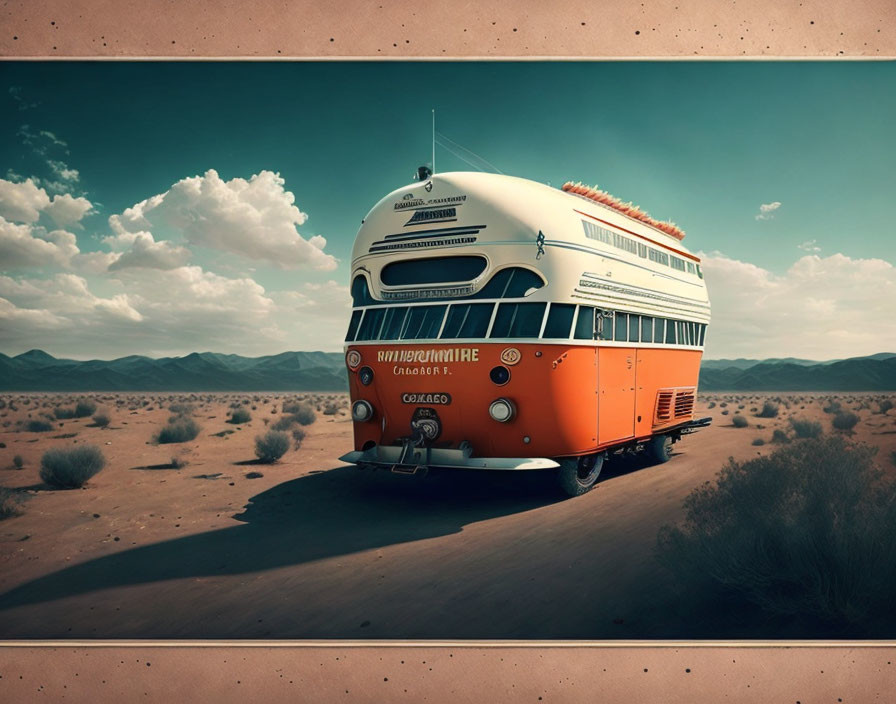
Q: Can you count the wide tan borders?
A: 2